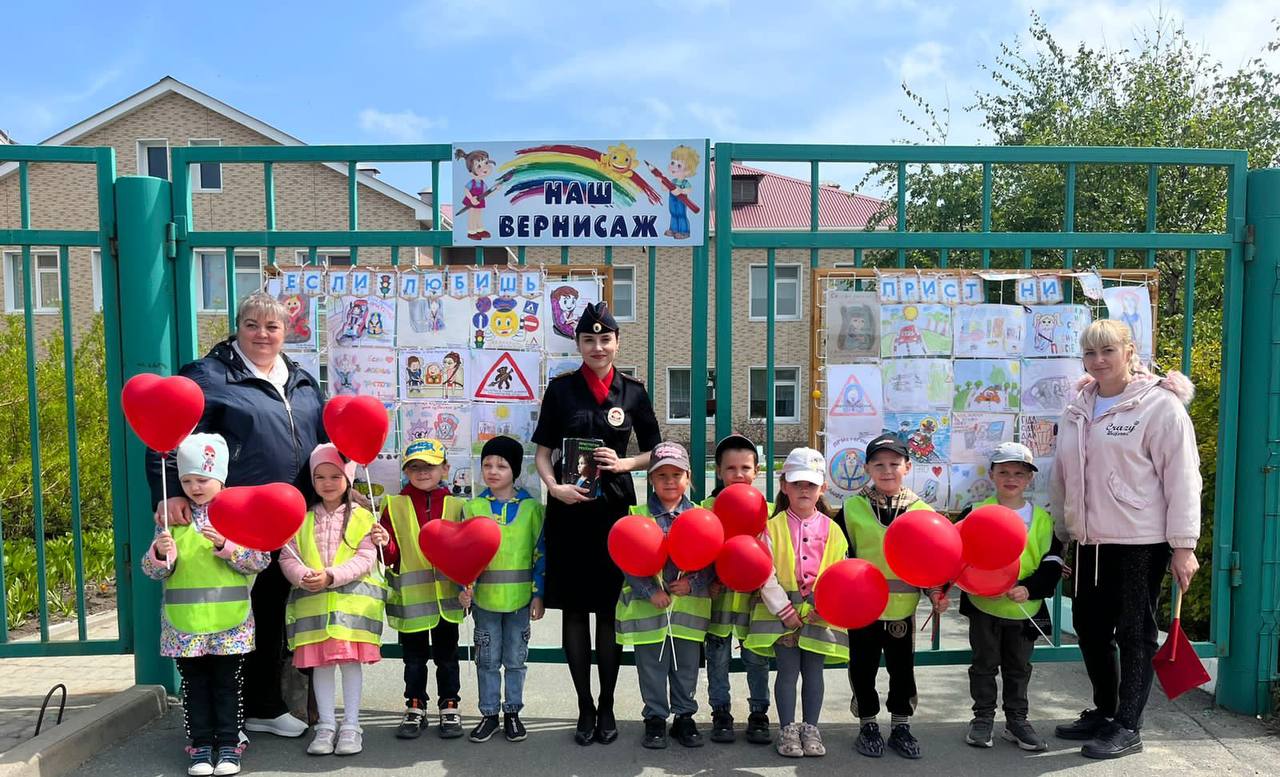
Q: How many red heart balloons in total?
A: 4